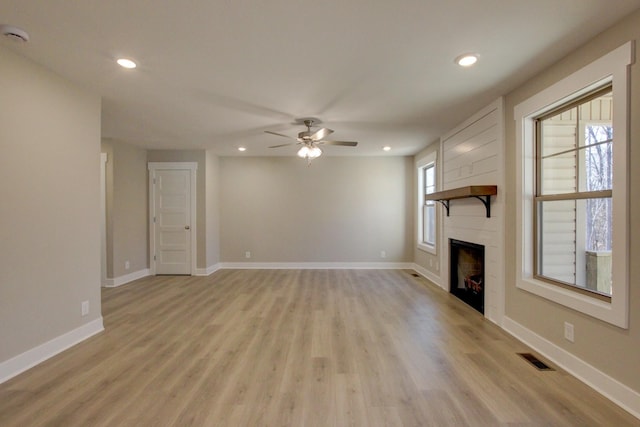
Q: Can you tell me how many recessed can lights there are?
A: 4